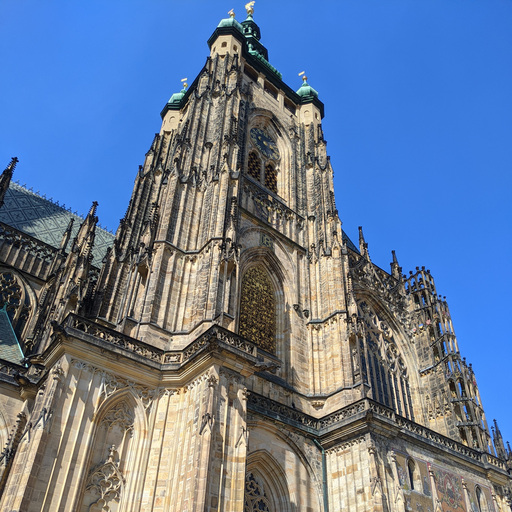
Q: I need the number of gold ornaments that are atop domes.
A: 4